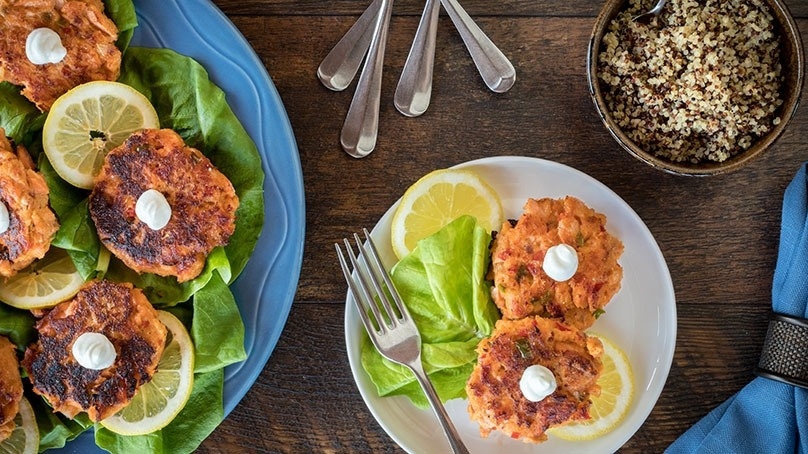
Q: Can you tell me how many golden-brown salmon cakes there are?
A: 7